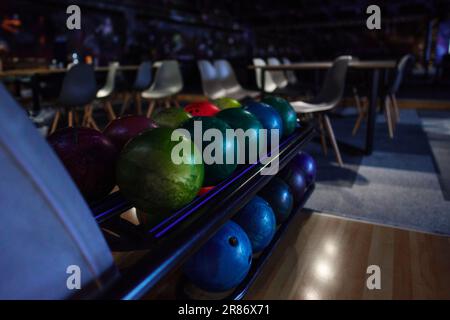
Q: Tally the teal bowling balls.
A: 3